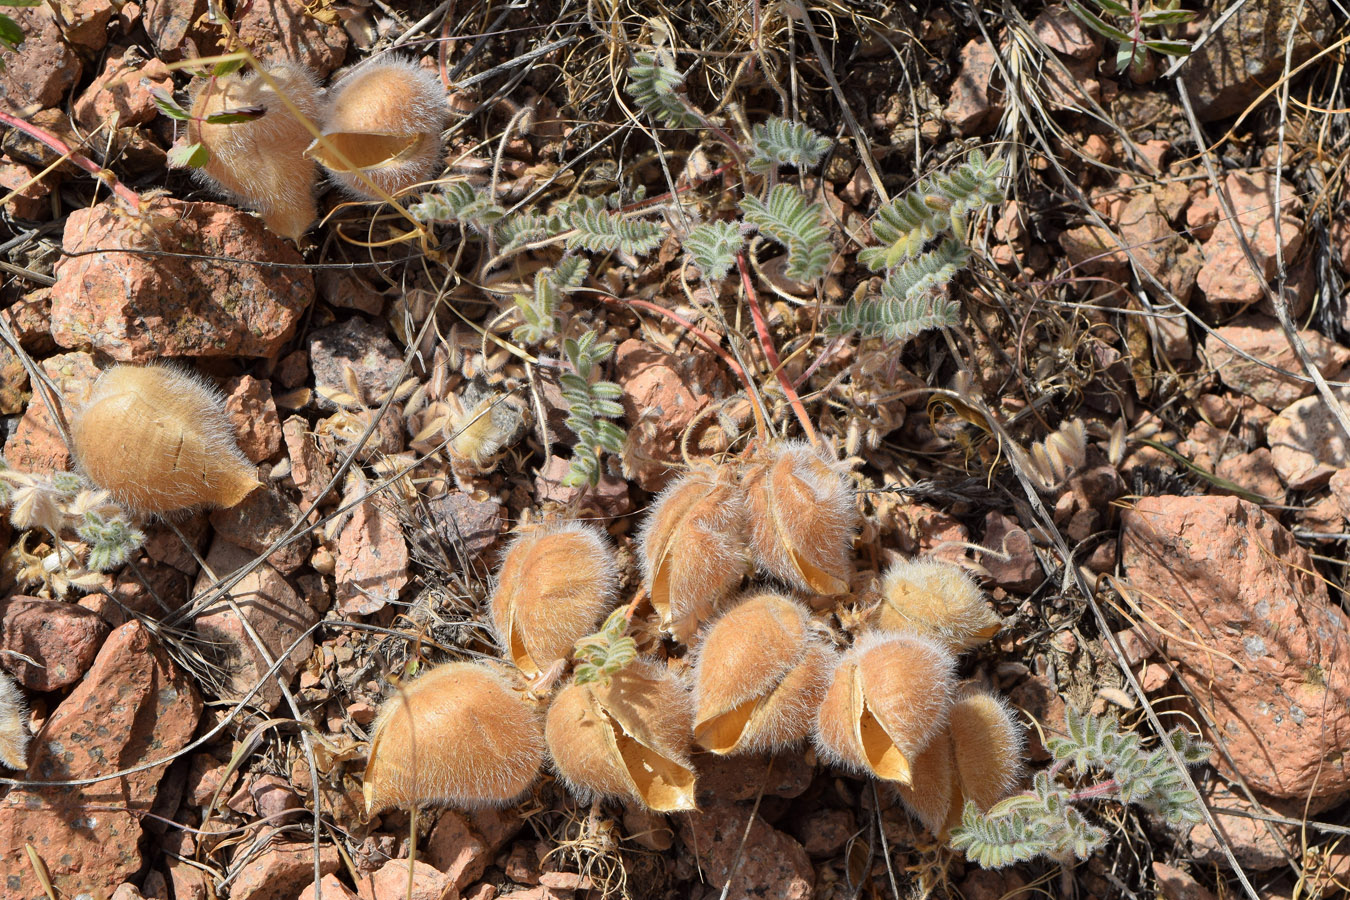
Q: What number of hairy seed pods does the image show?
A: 13